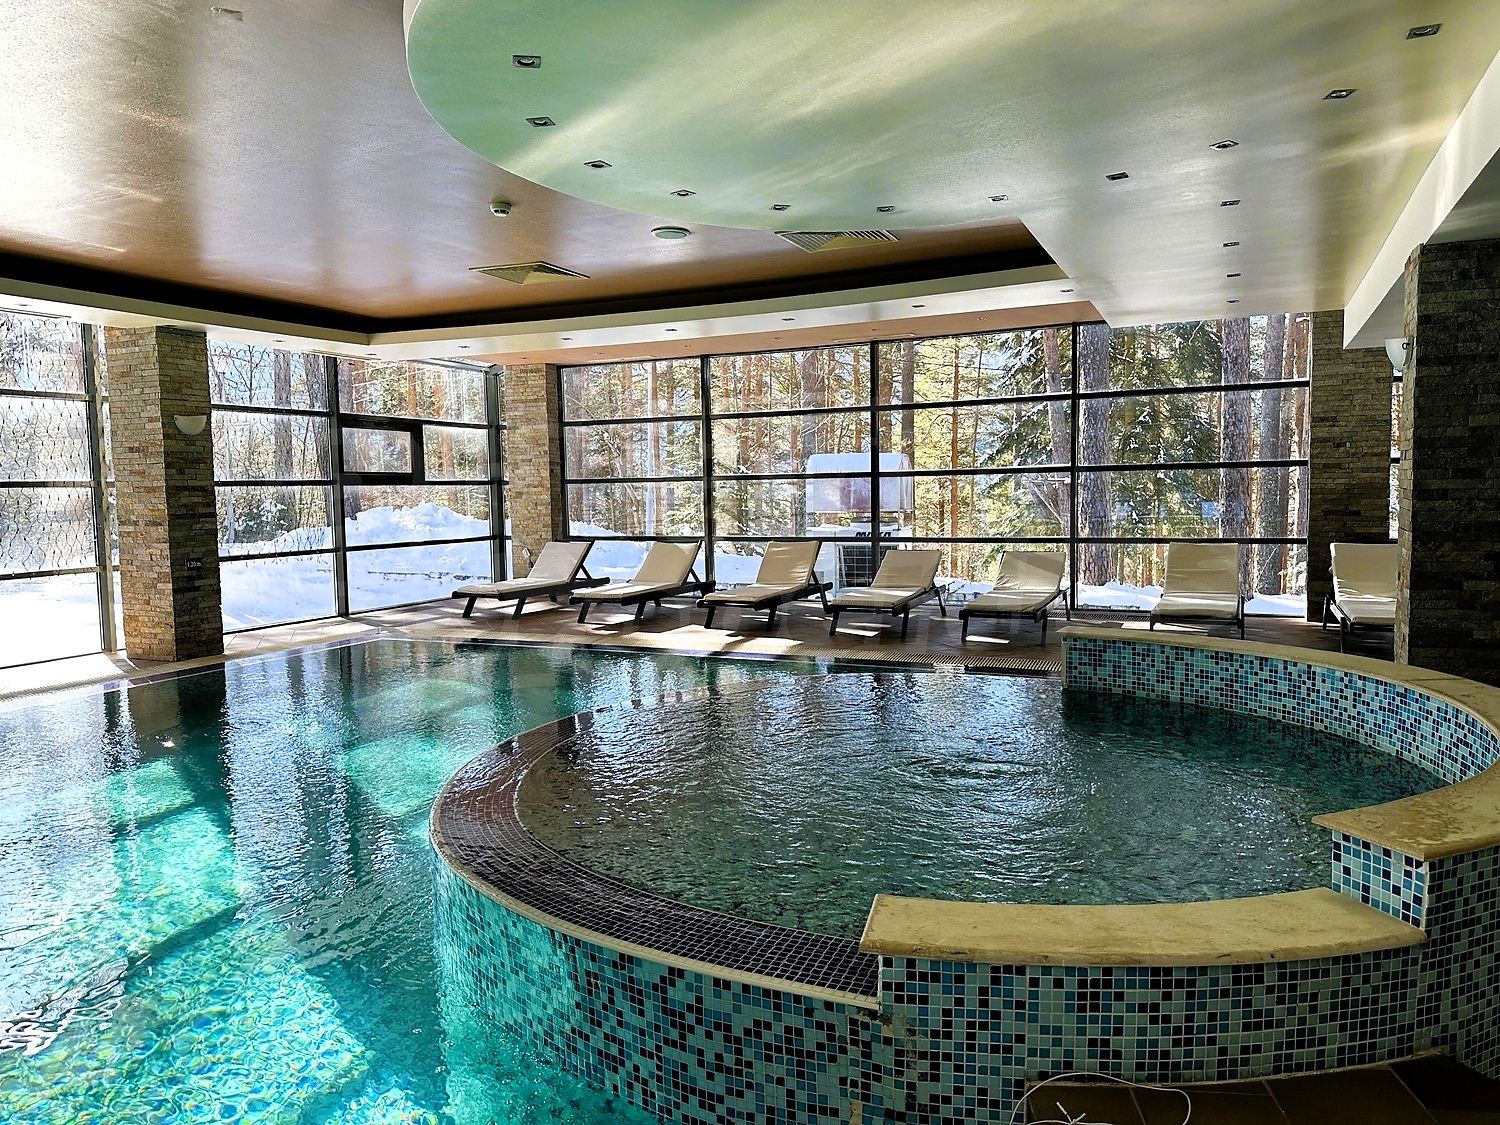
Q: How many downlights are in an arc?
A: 11